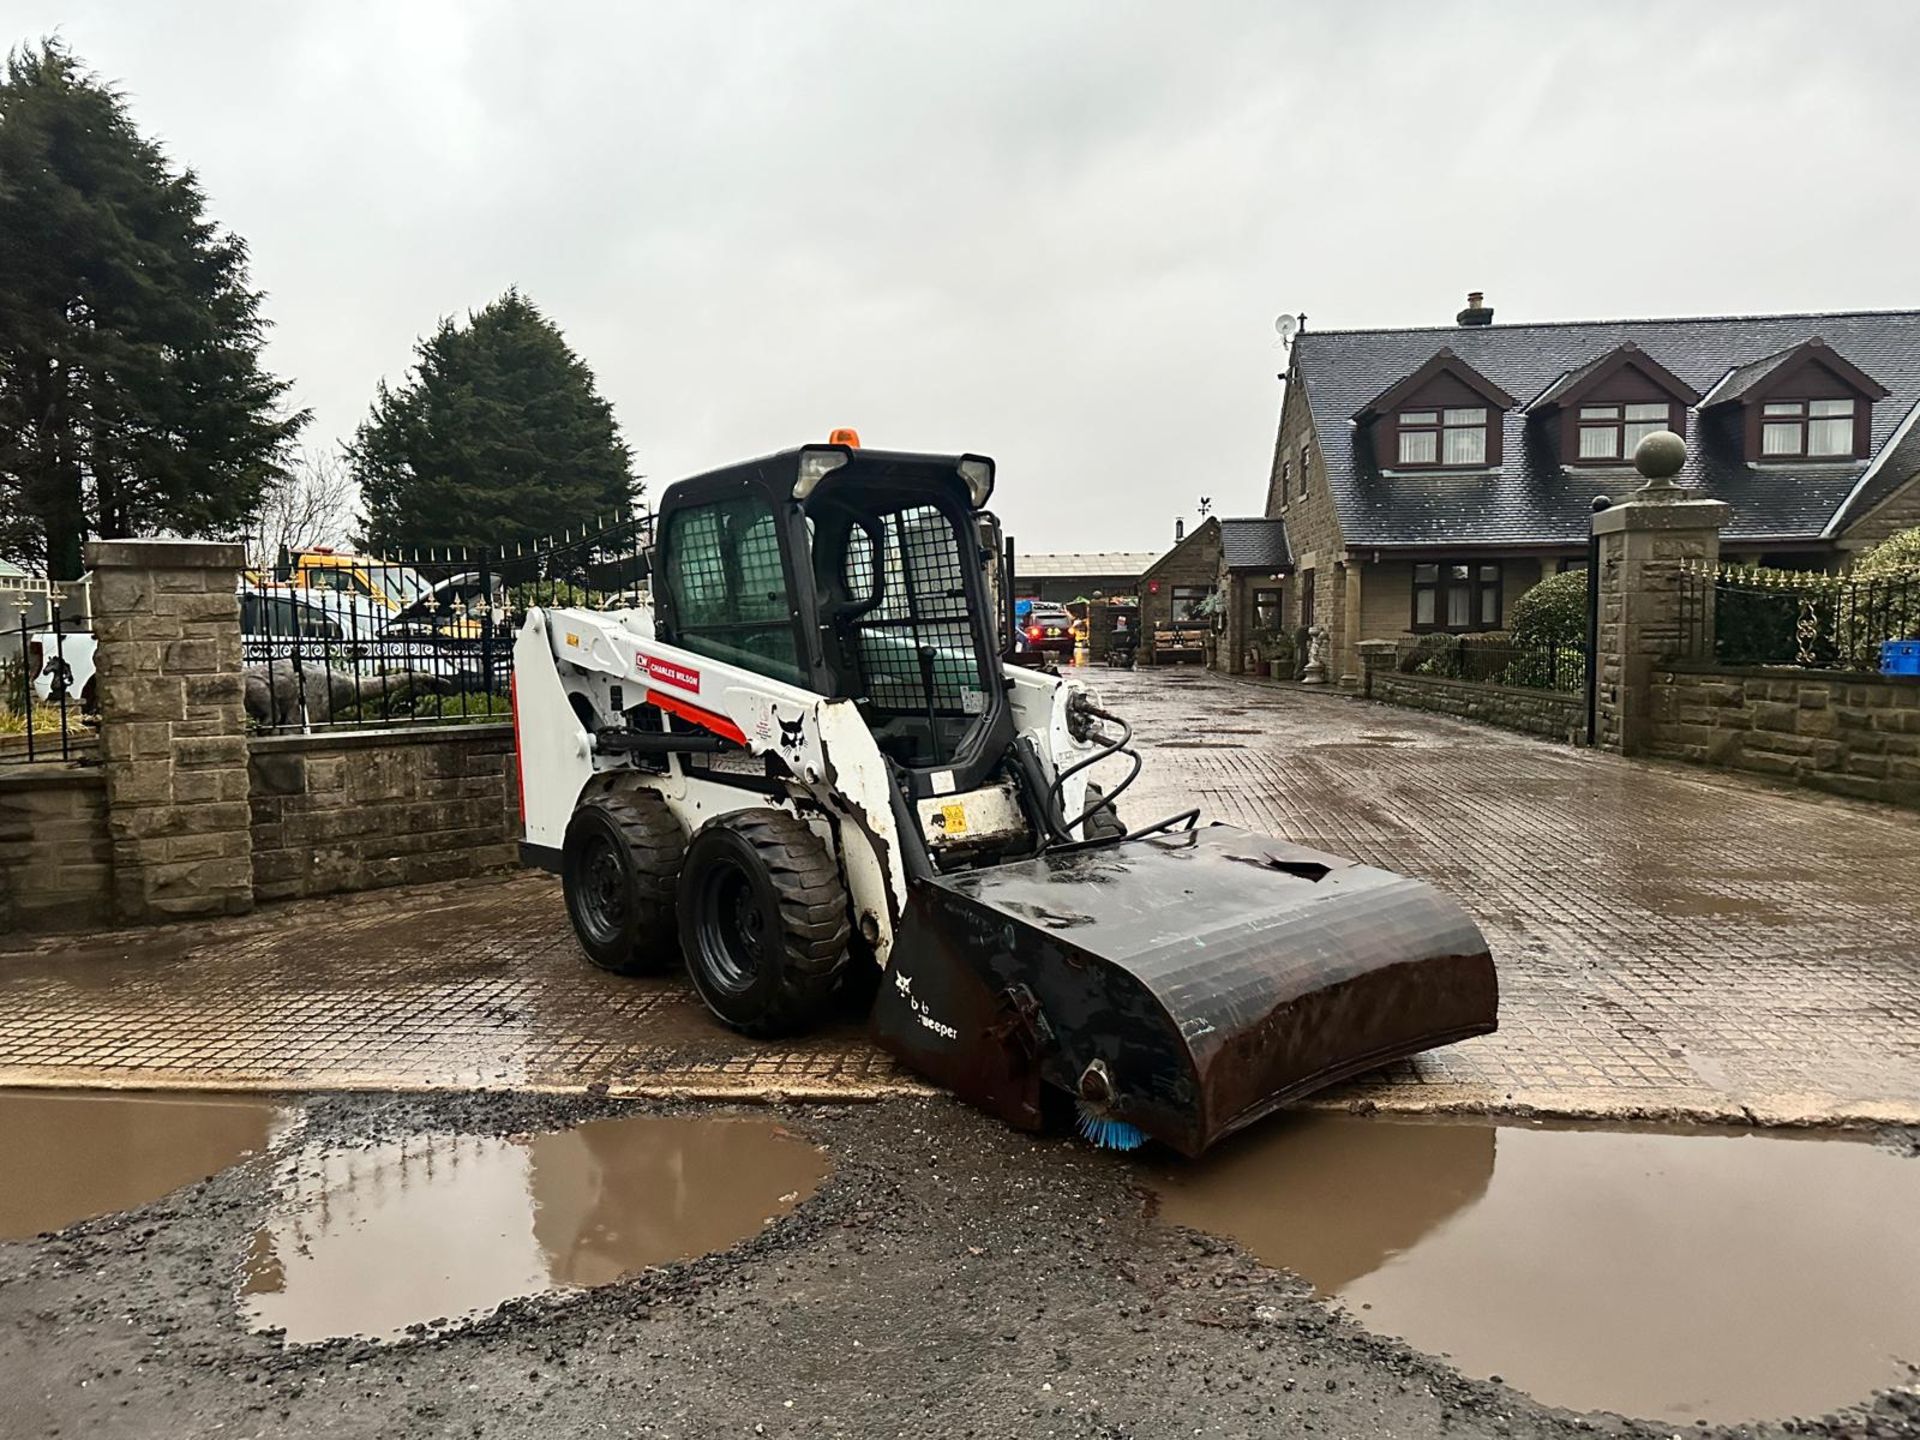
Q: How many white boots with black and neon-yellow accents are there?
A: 0